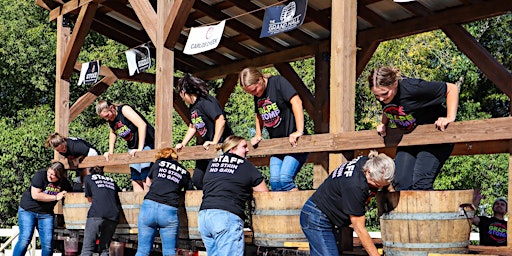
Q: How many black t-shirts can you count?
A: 11